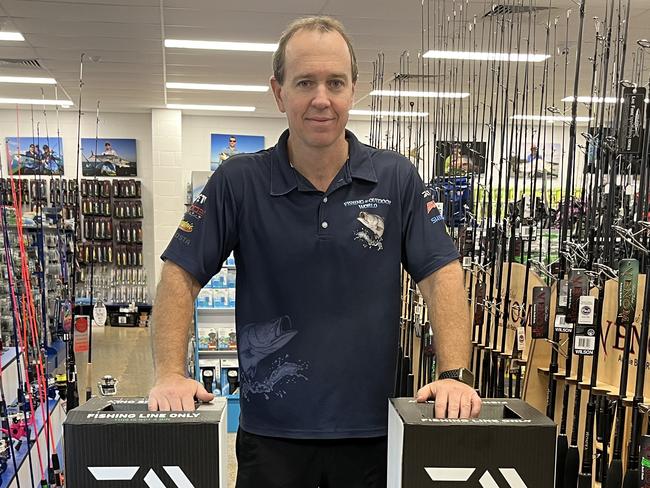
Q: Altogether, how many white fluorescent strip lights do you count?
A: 11